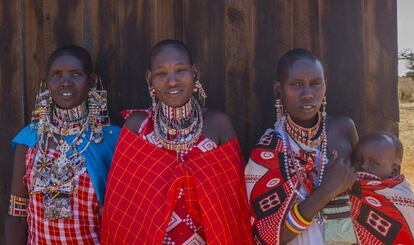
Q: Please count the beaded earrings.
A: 6